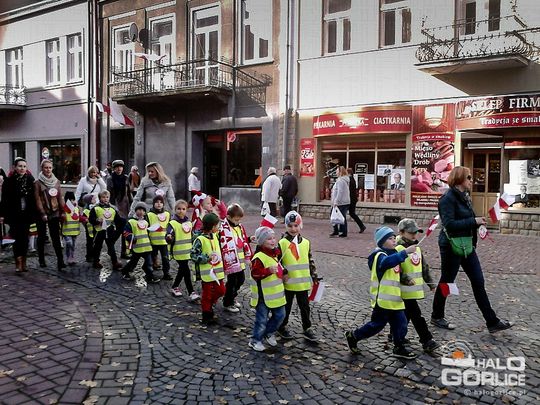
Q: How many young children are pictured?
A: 13